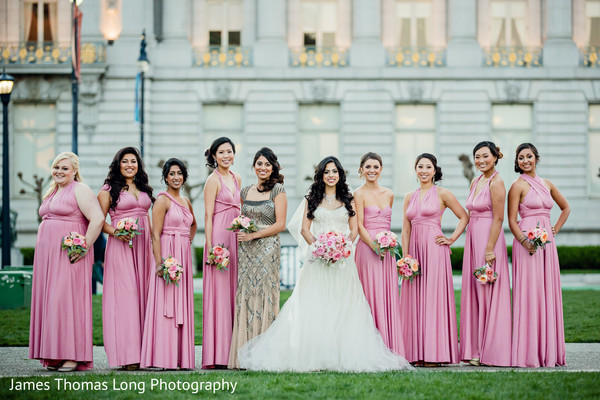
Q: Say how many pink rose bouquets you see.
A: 10